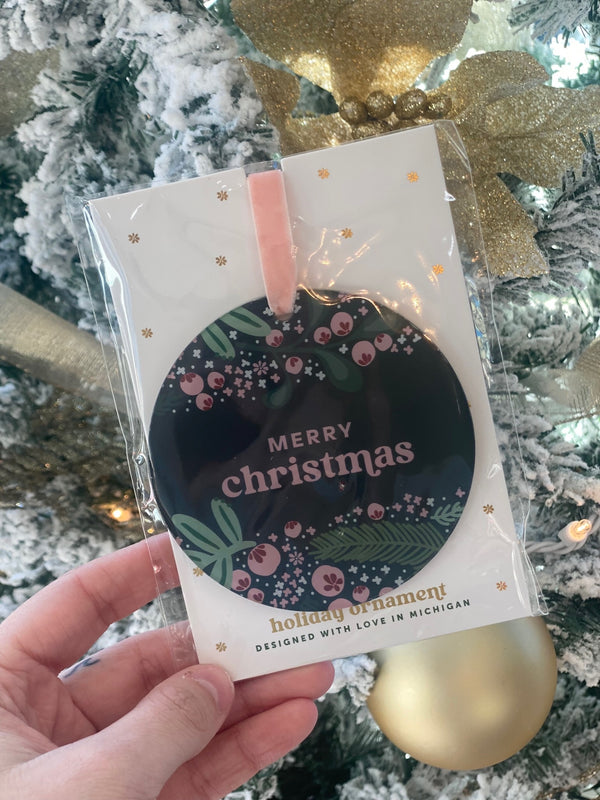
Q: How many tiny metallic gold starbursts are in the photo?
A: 12